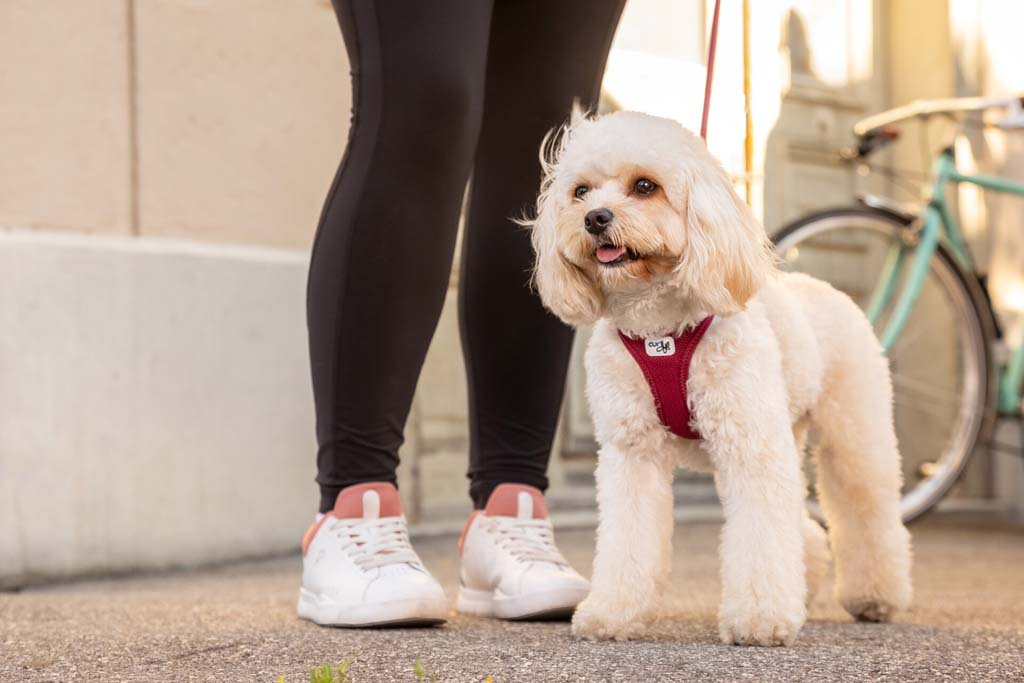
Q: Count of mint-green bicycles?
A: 1